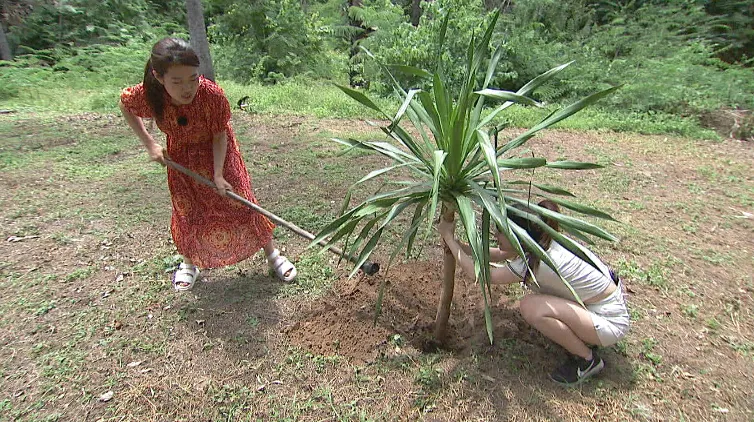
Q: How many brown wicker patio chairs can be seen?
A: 0